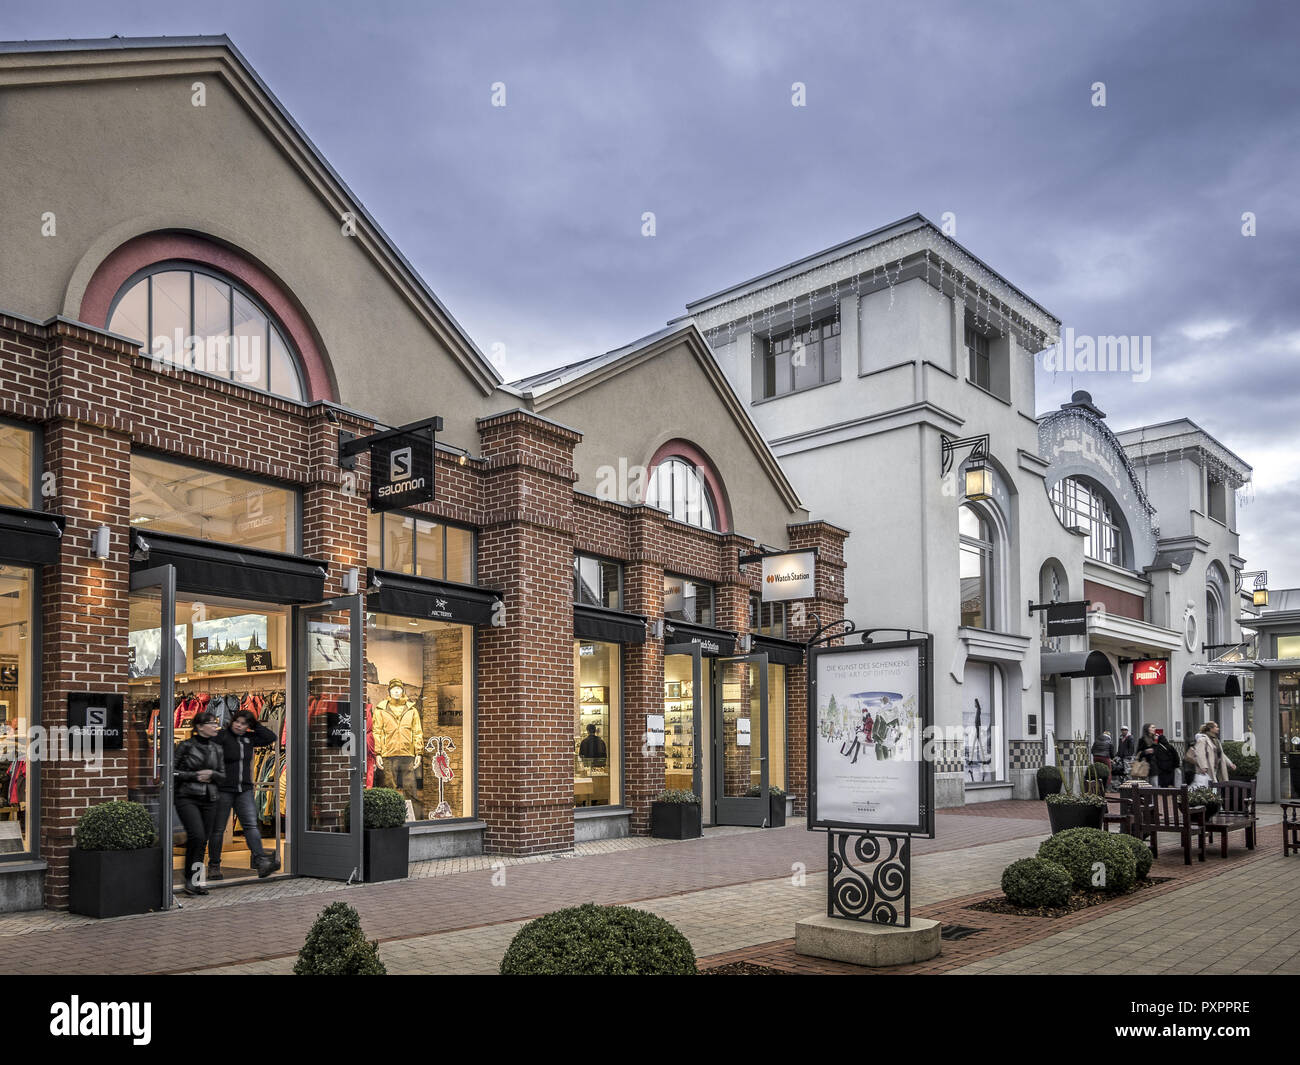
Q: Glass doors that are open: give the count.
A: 4